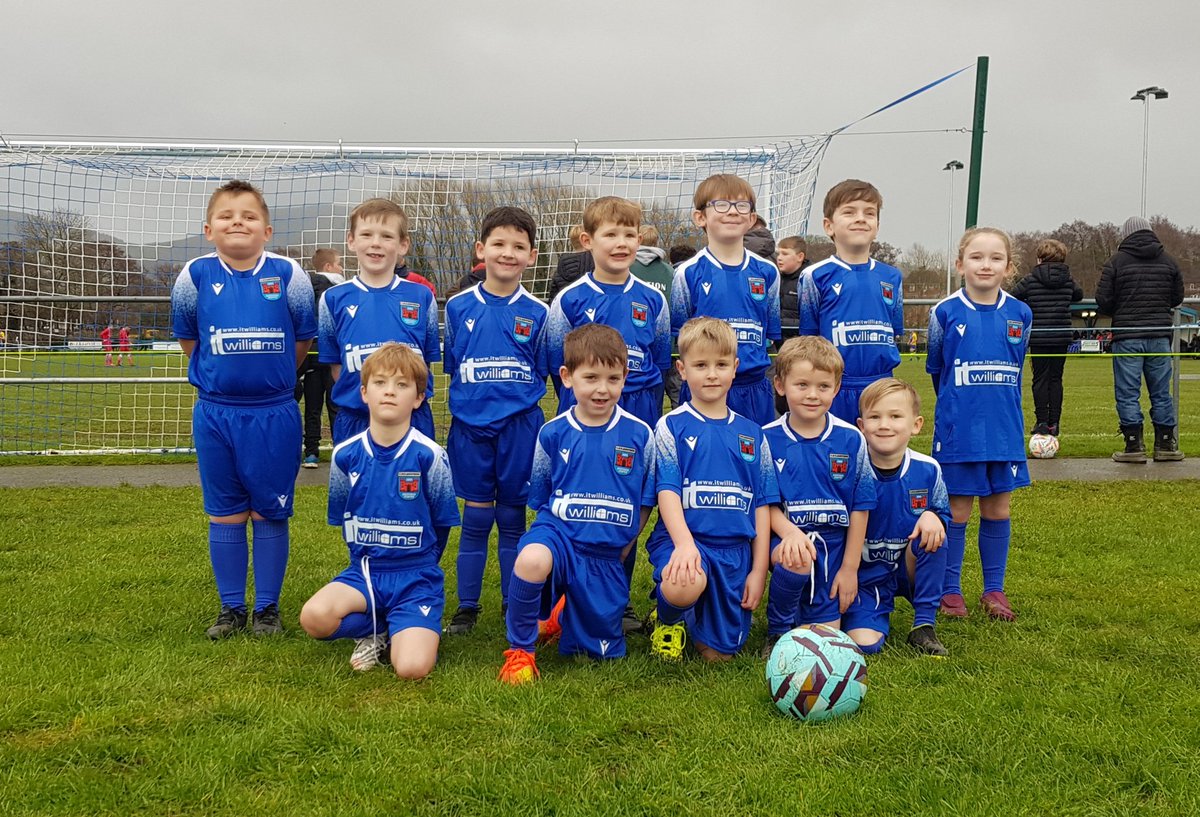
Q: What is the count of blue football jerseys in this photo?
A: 12